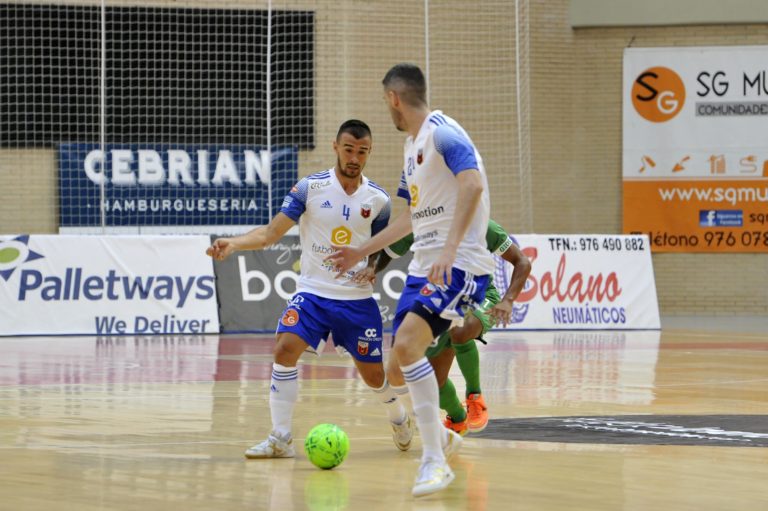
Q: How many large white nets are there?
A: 1